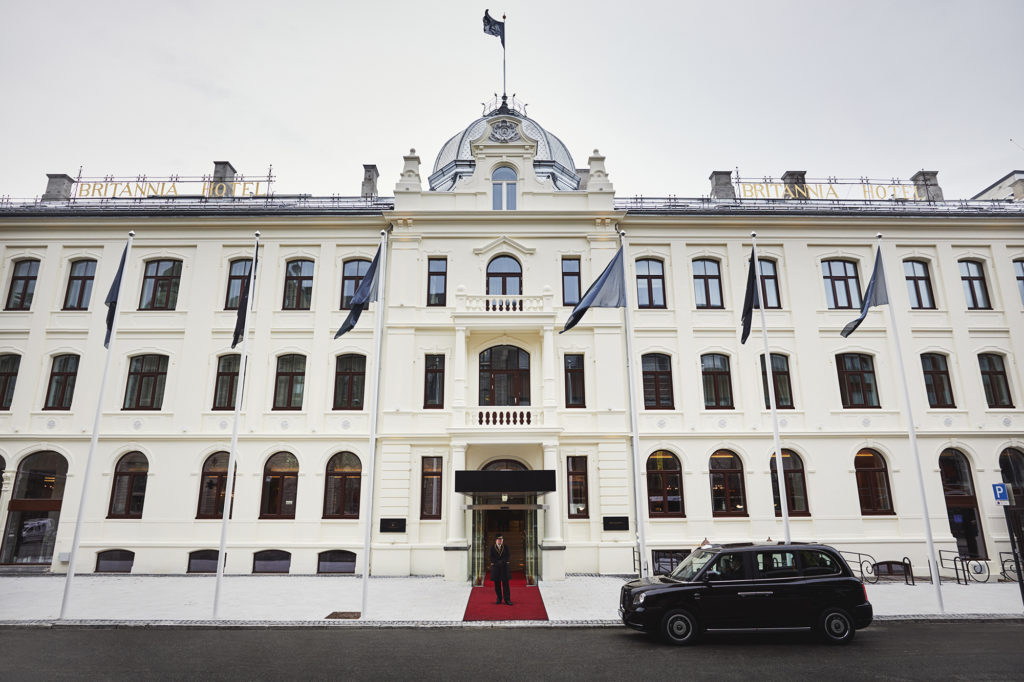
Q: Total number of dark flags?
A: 7